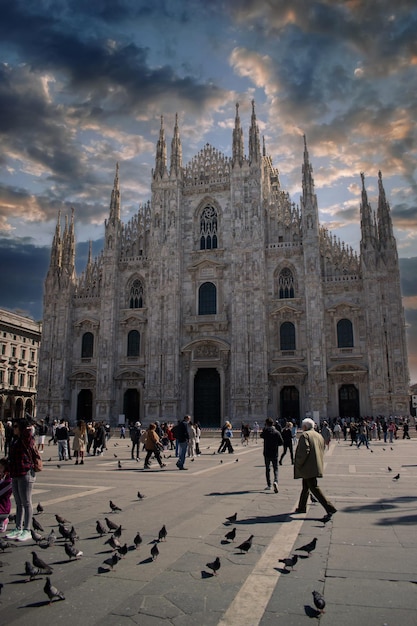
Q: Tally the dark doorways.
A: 5